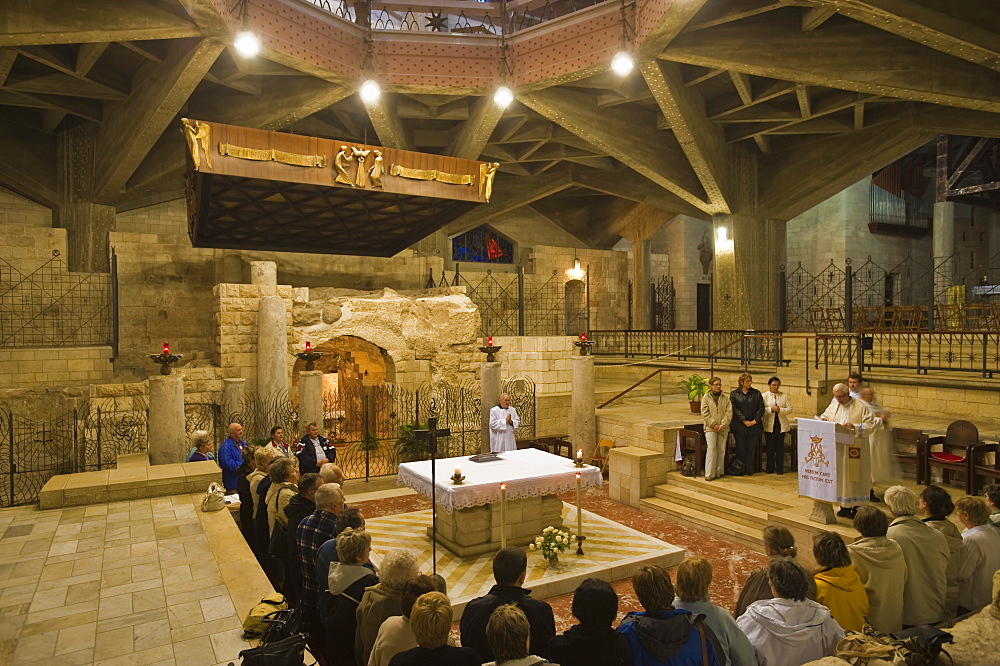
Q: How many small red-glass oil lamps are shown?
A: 4